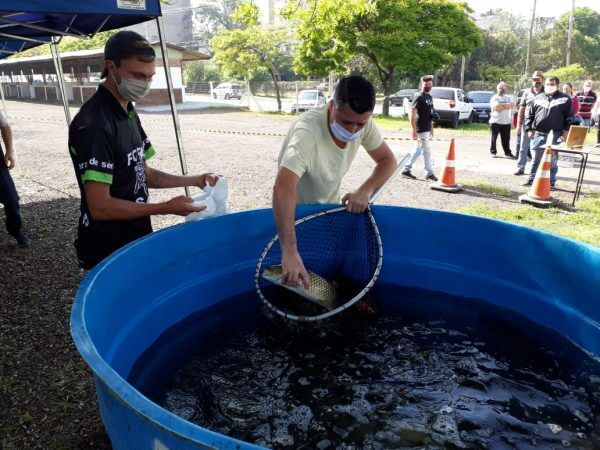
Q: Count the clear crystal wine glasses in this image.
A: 0